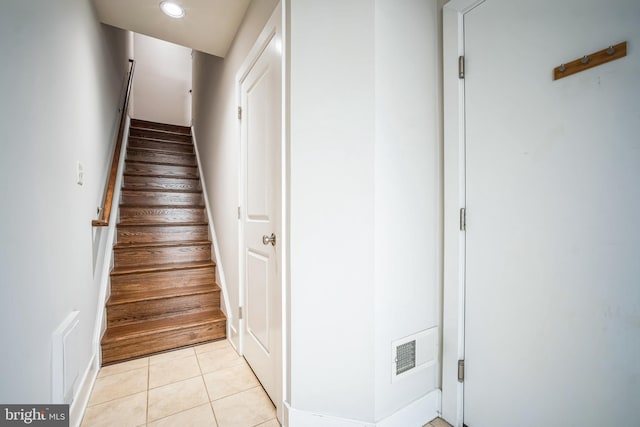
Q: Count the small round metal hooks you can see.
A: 3